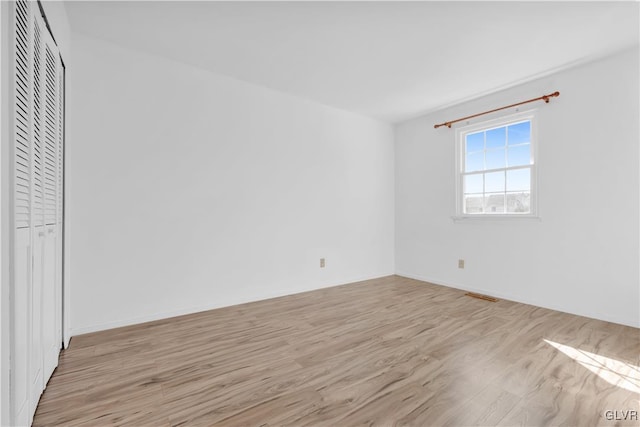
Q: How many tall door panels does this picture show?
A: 4